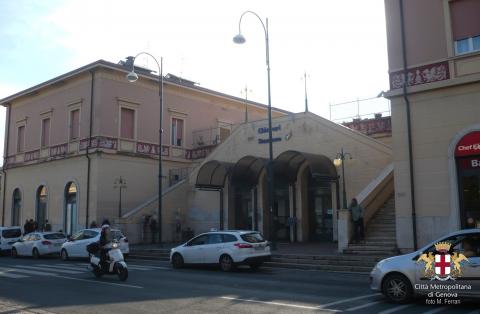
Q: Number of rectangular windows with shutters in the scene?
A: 6